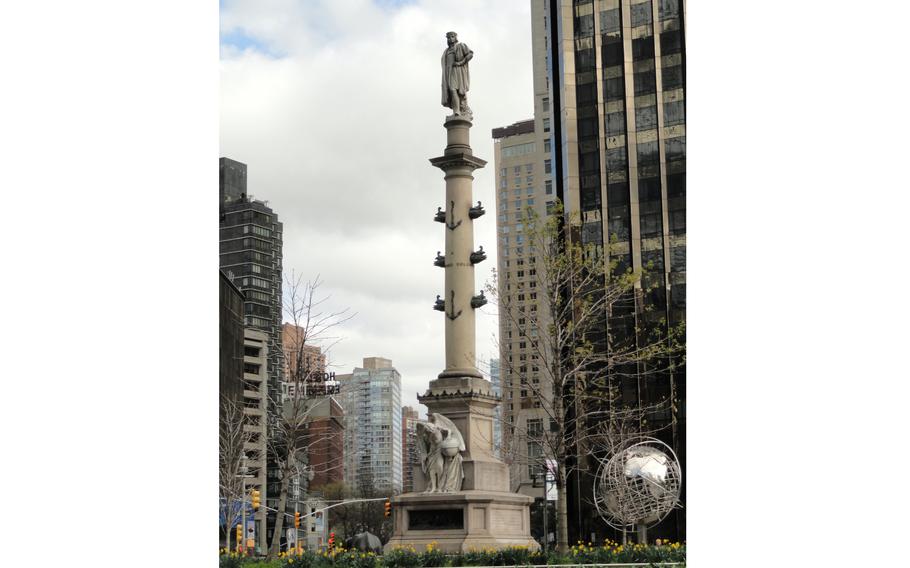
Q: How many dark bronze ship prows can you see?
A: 6